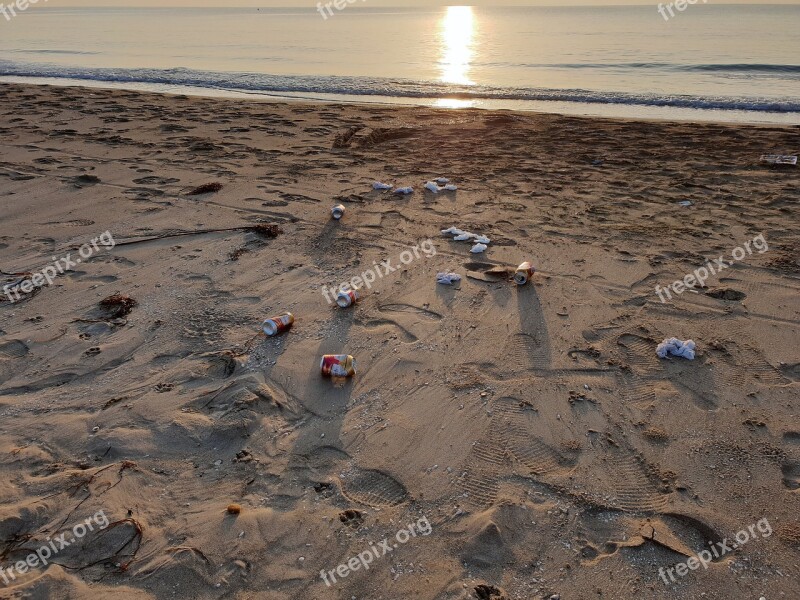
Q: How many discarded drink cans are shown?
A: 5